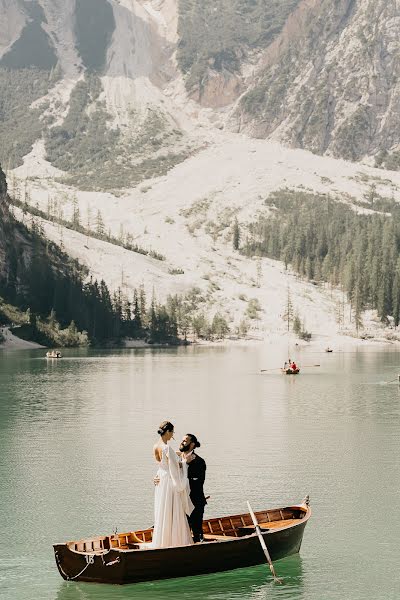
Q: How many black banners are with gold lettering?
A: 0